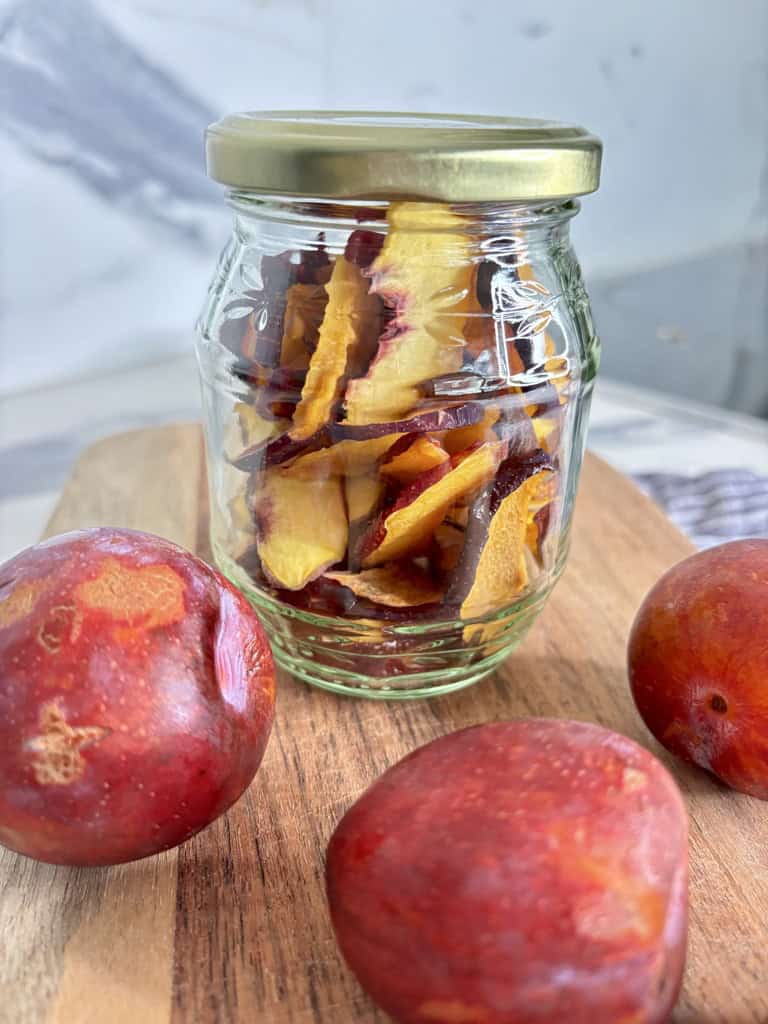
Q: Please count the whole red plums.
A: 3